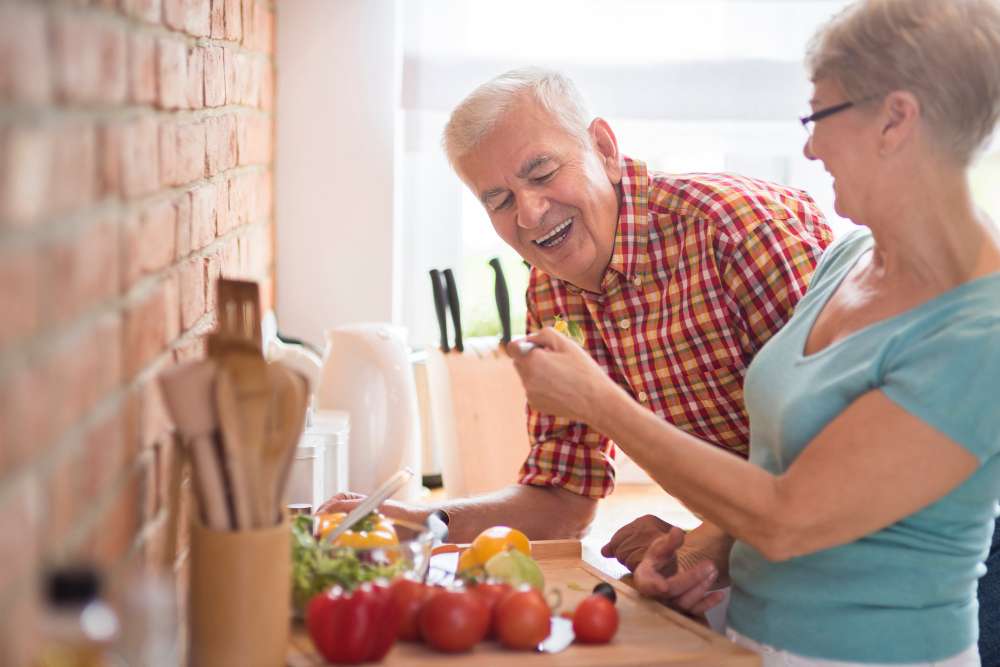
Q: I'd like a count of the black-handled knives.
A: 3